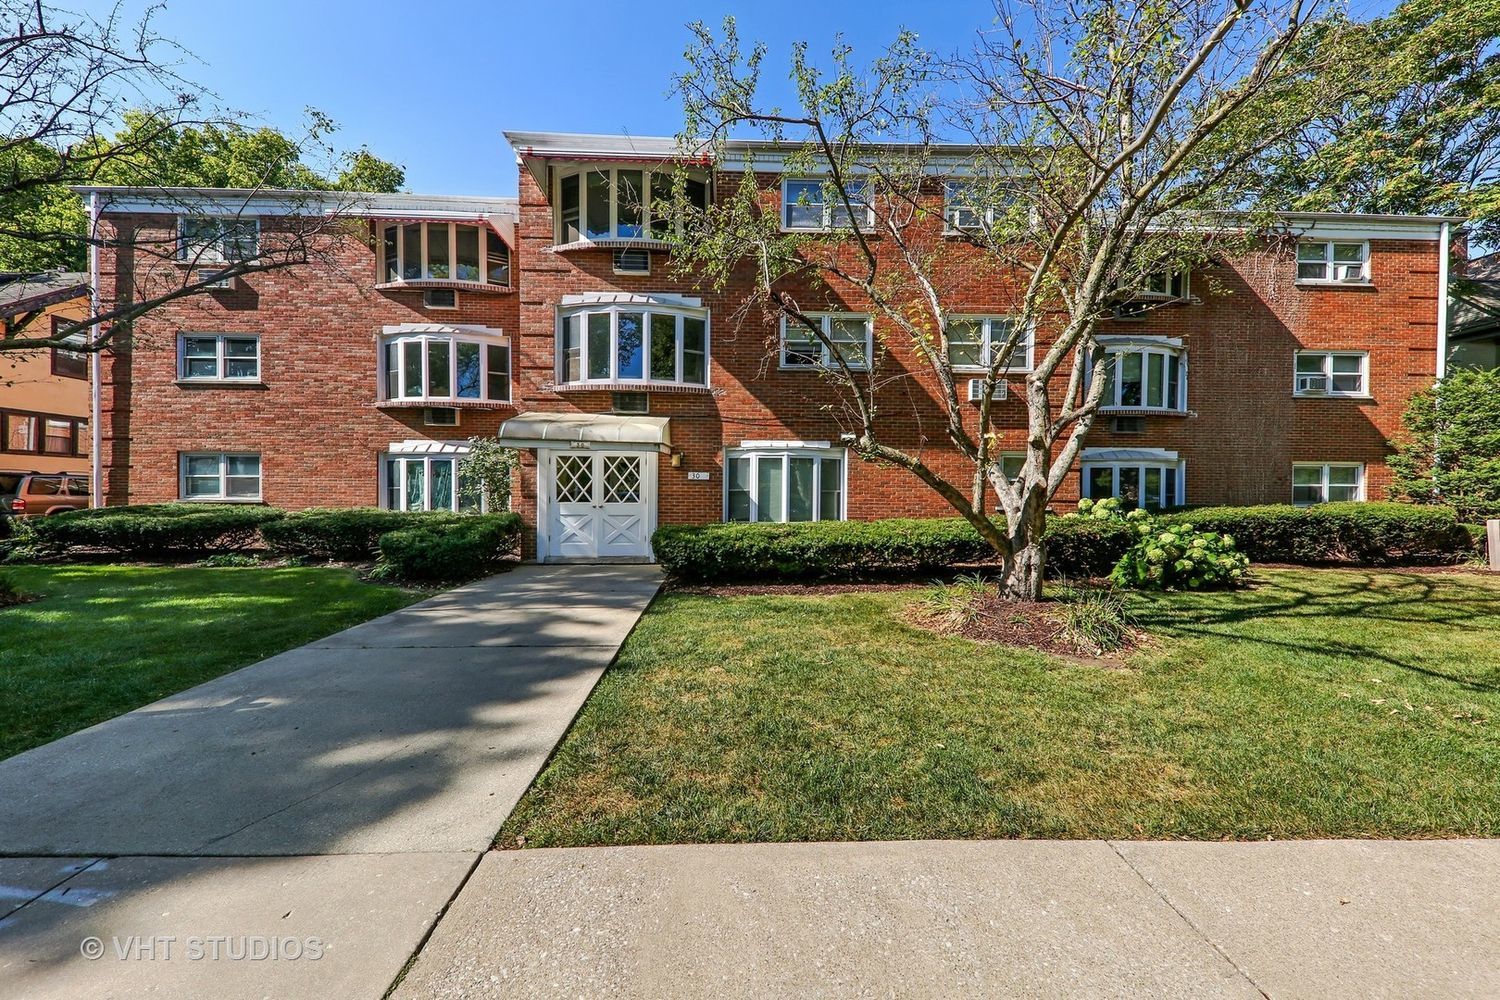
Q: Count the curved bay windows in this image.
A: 9